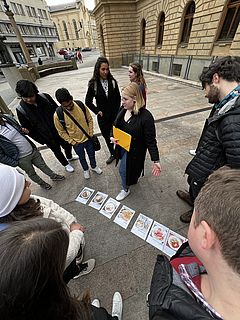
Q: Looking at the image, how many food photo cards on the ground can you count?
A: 7